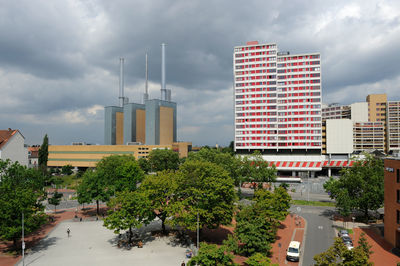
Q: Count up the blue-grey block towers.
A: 3